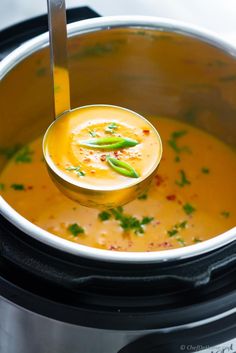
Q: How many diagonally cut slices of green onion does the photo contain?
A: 2